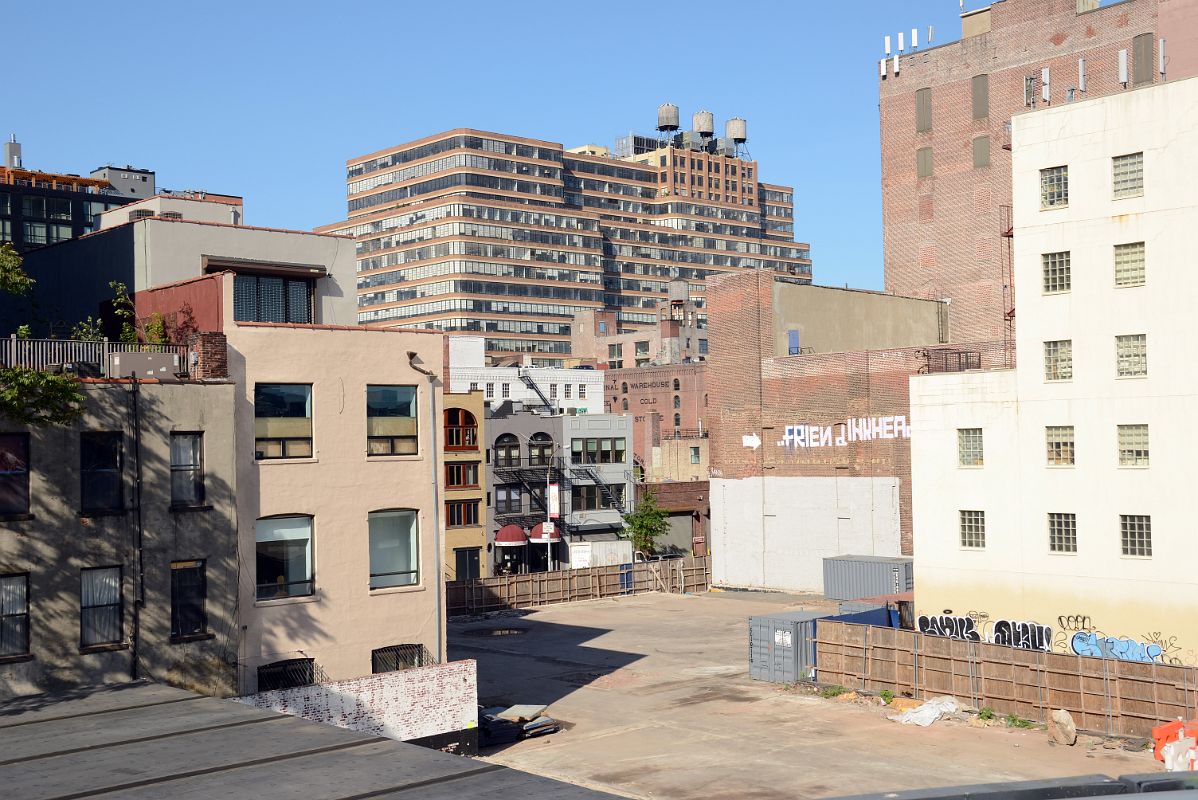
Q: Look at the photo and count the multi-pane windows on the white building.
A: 12